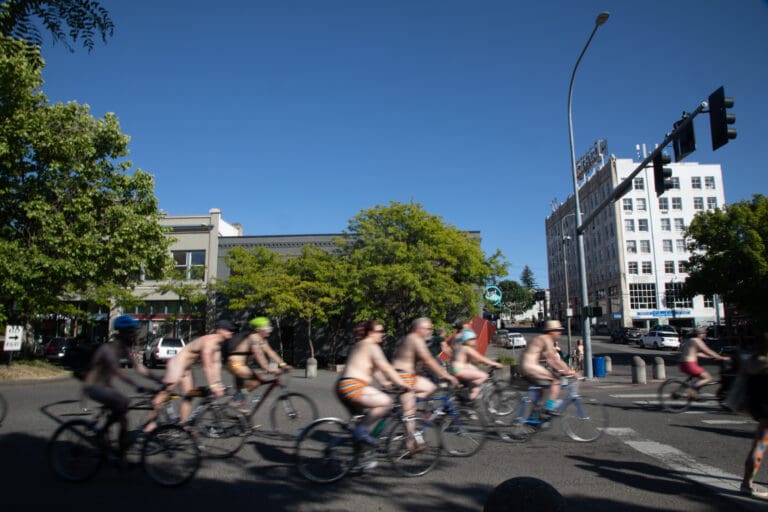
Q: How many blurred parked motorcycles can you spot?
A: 0